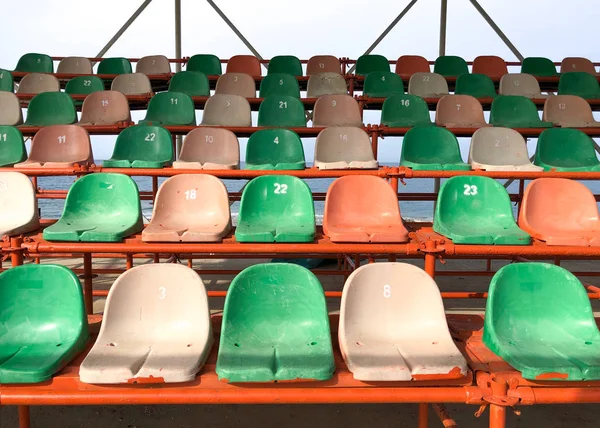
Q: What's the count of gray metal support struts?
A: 6